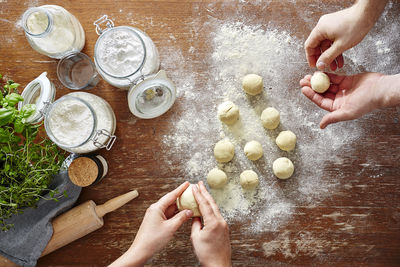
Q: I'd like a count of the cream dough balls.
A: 11